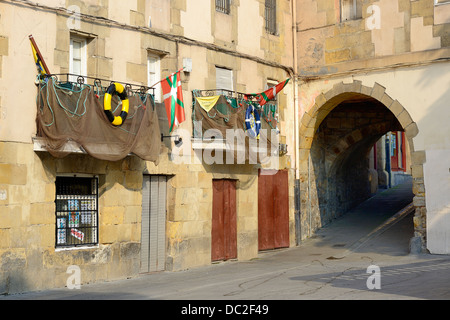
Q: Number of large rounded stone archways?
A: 1